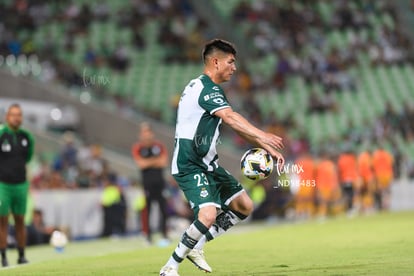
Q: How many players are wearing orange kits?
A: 5